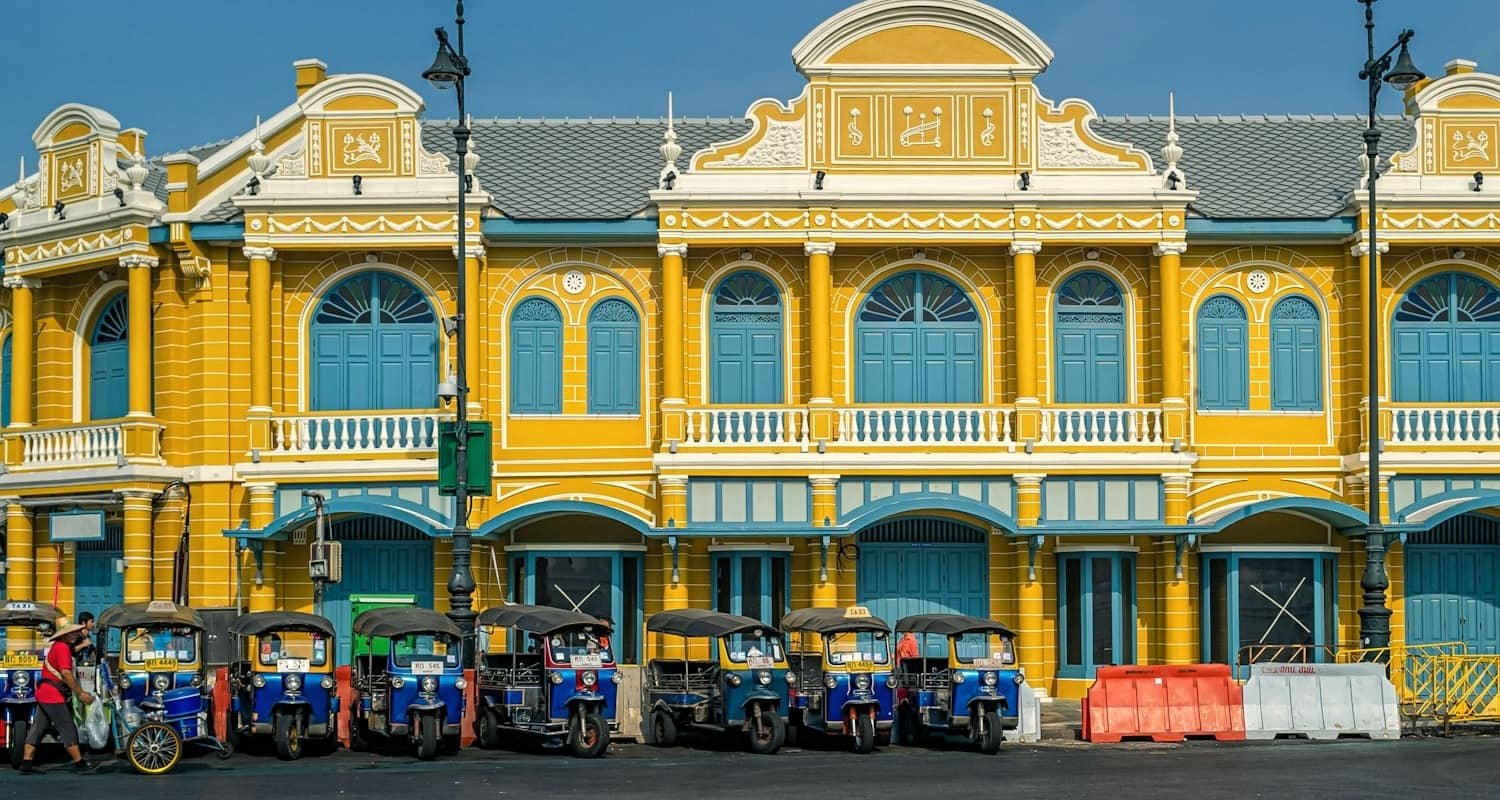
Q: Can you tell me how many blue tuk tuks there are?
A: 8